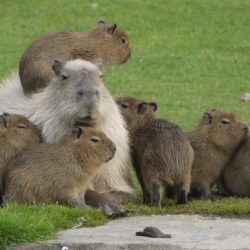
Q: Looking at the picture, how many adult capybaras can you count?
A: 1